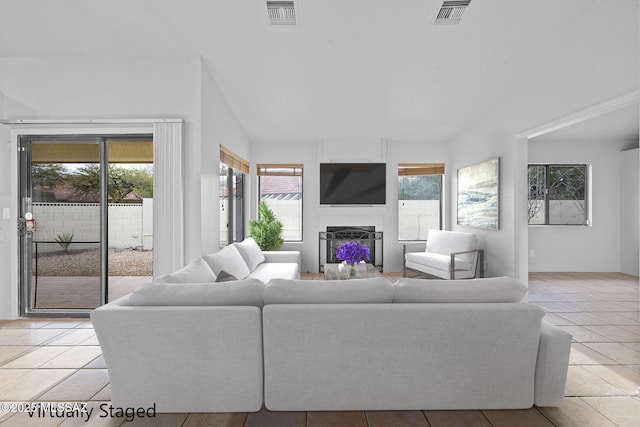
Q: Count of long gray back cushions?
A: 3